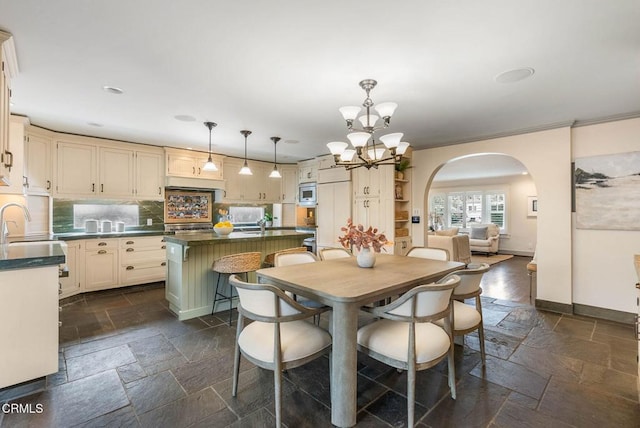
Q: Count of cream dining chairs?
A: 6